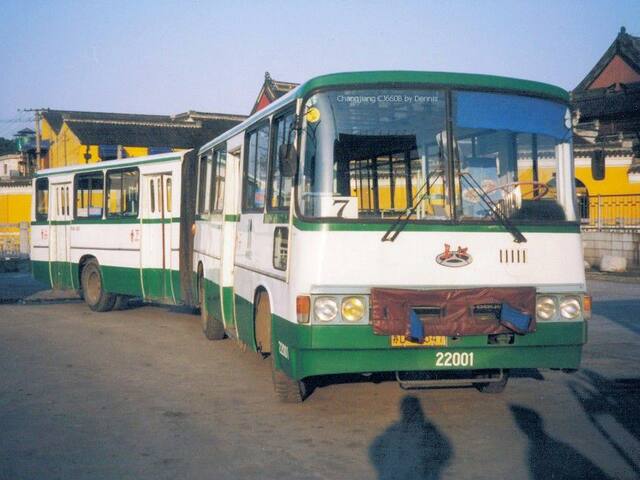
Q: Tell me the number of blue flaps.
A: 2